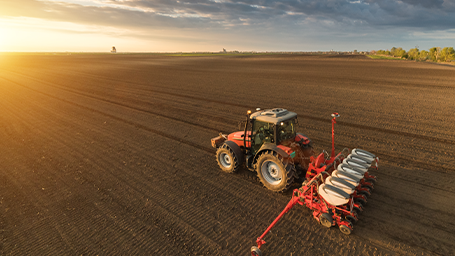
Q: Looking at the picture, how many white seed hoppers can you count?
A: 7